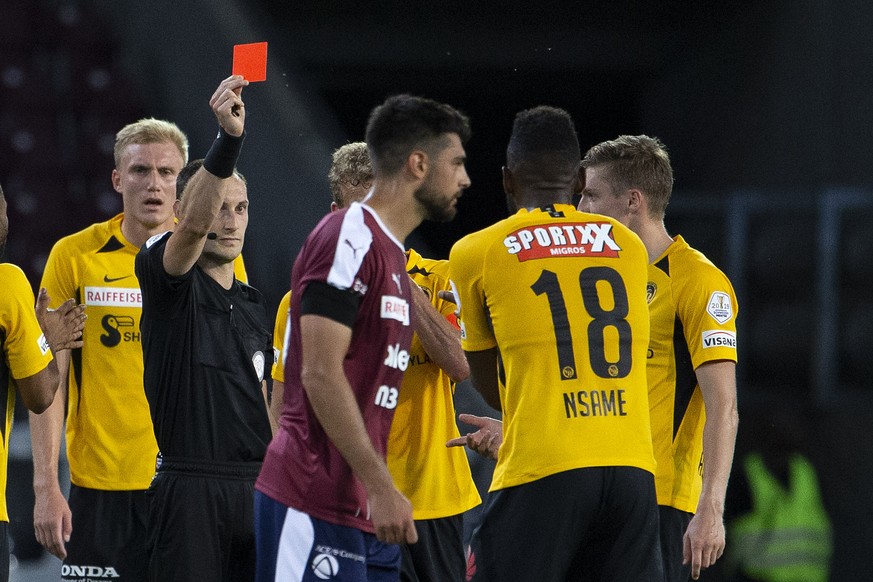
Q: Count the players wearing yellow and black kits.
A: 5